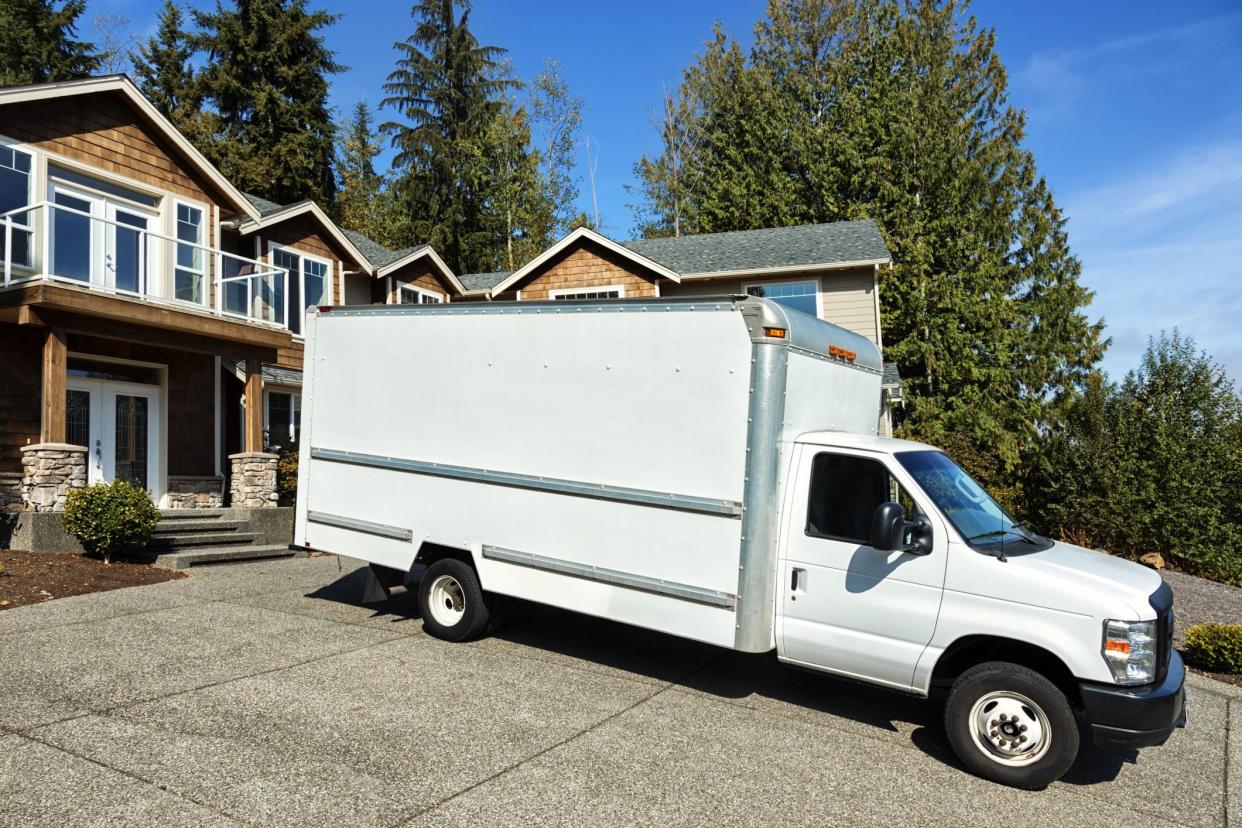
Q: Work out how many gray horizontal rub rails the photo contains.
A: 3